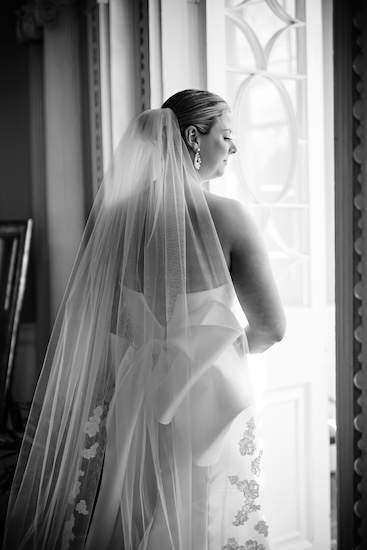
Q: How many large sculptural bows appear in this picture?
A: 1